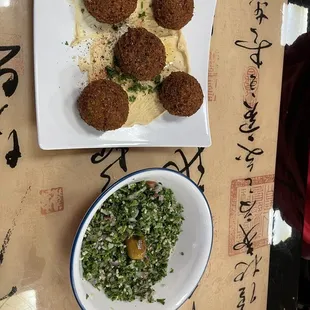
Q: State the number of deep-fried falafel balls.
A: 5